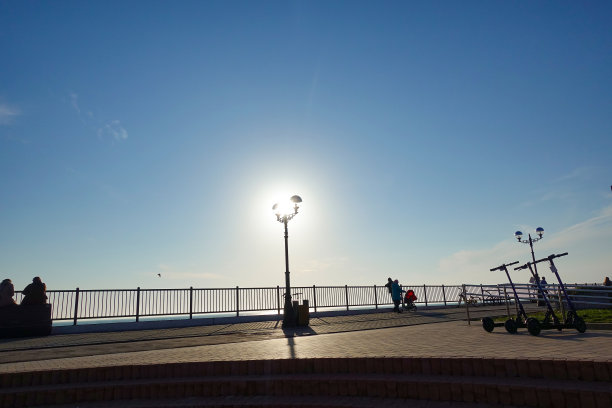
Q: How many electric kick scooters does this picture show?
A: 3